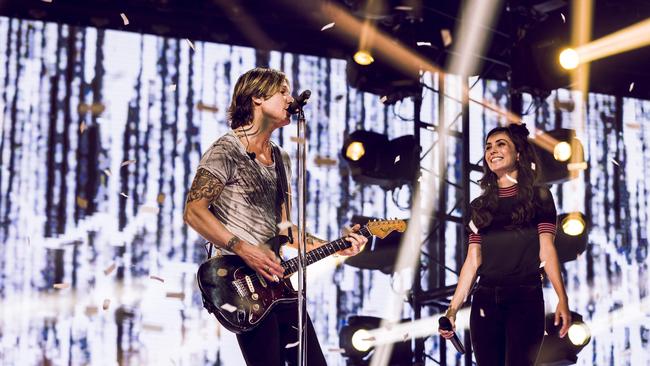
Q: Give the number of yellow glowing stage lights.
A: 7